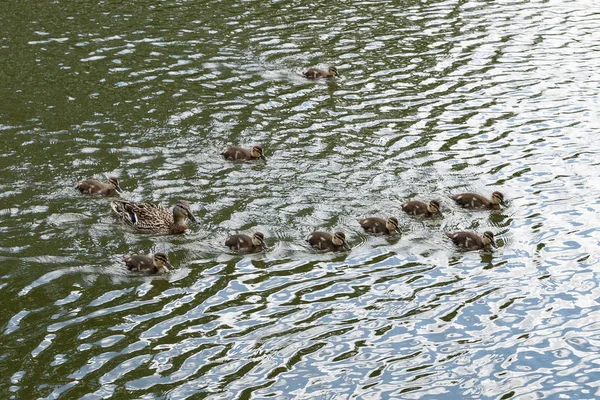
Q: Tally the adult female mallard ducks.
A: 1